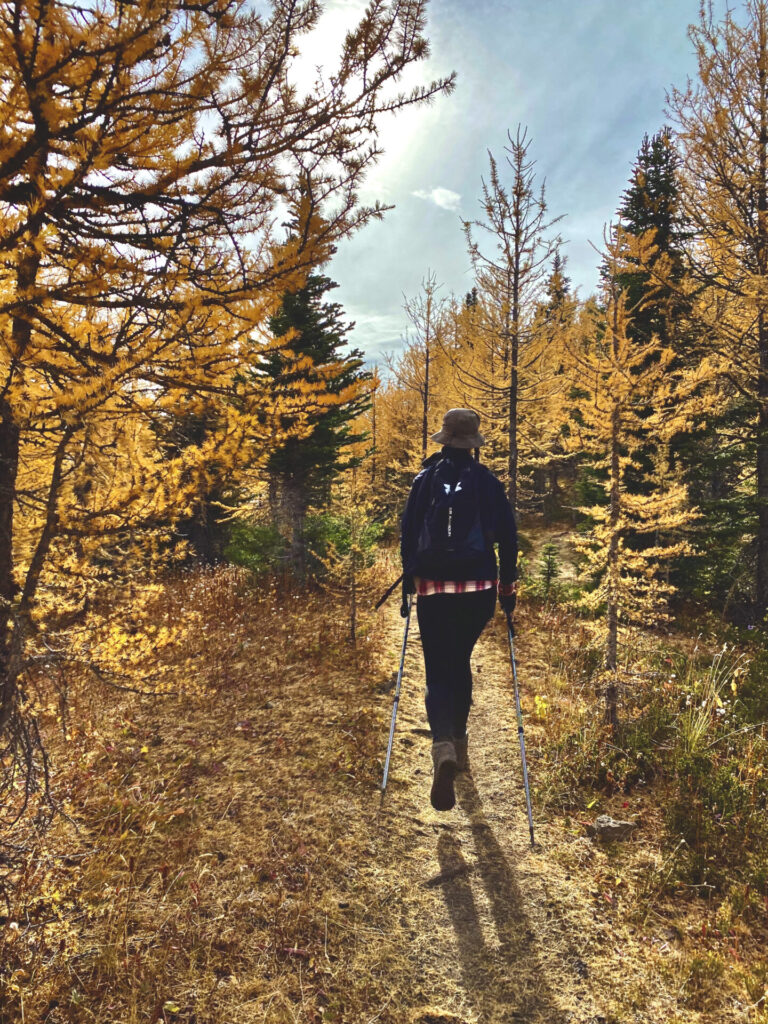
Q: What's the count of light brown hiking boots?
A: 2